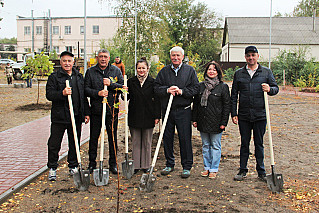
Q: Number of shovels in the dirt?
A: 5